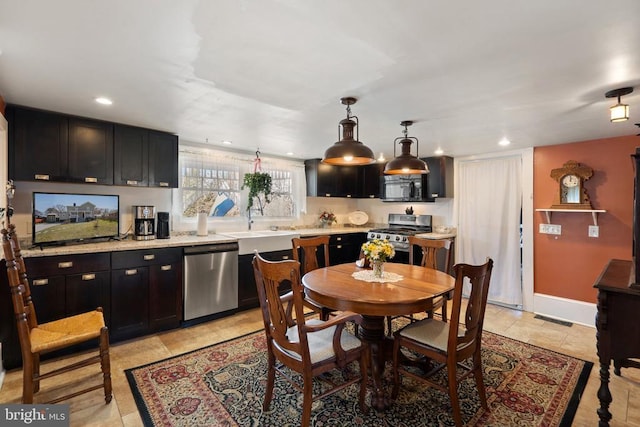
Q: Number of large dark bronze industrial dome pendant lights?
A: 2